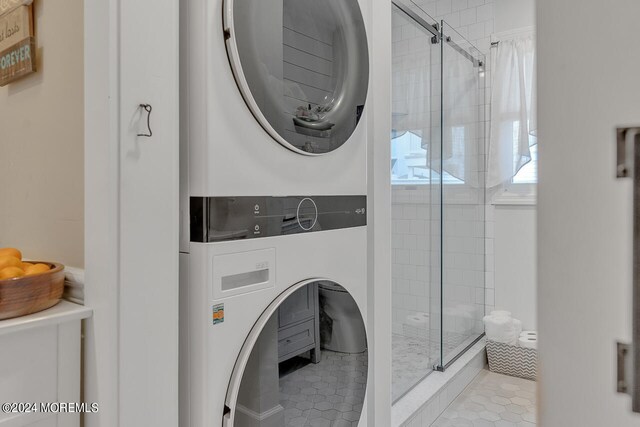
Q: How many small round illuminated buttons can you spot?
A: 2